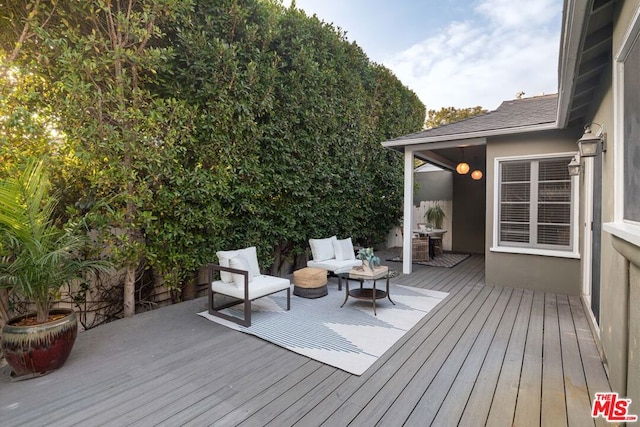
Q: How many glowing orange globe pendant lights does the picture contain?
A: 2